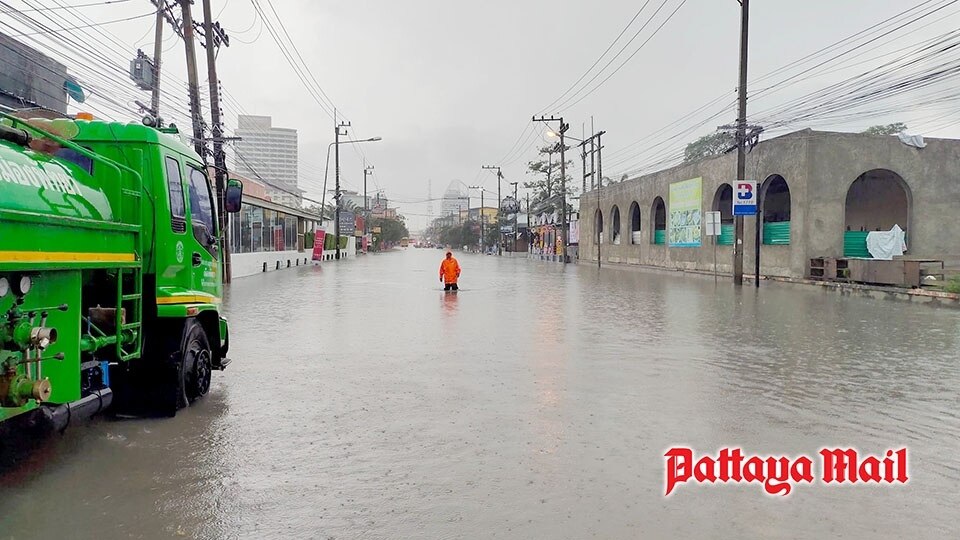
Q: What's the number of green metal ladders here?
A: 1